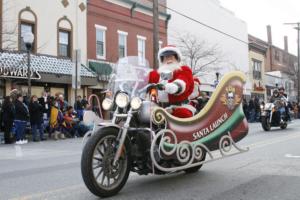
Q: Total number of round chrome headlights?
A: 3